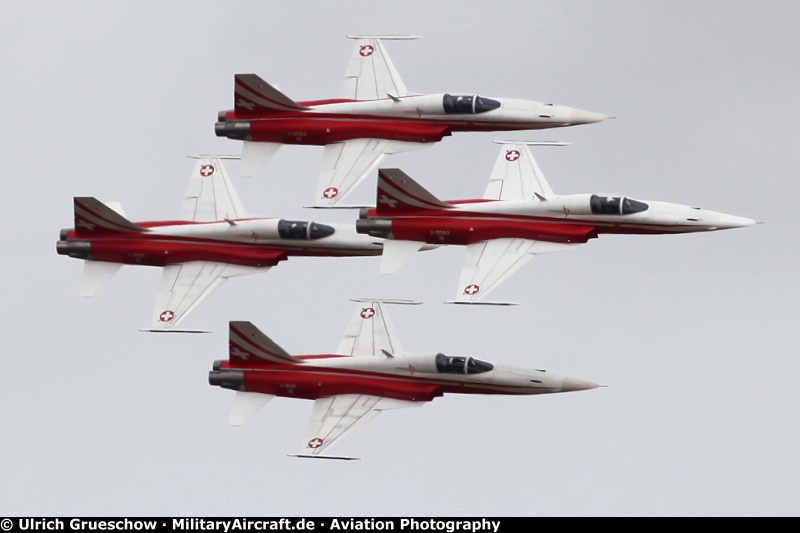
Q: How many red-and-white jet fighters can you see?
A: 4